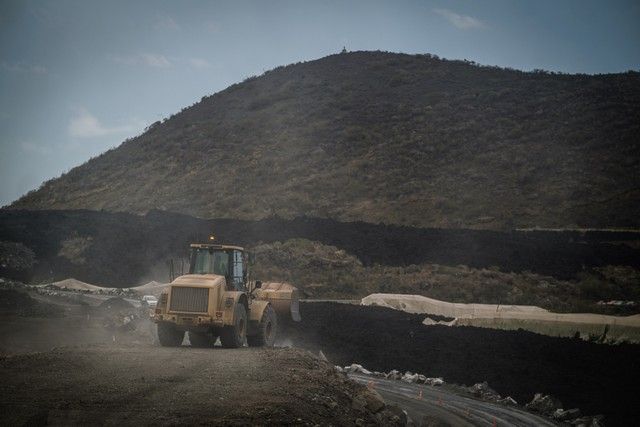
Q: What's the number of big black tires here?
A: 4